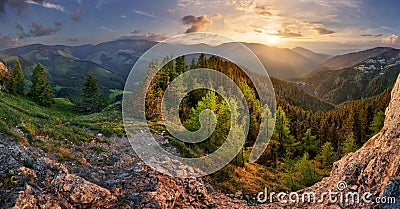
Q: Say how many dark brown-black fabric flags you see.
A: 0